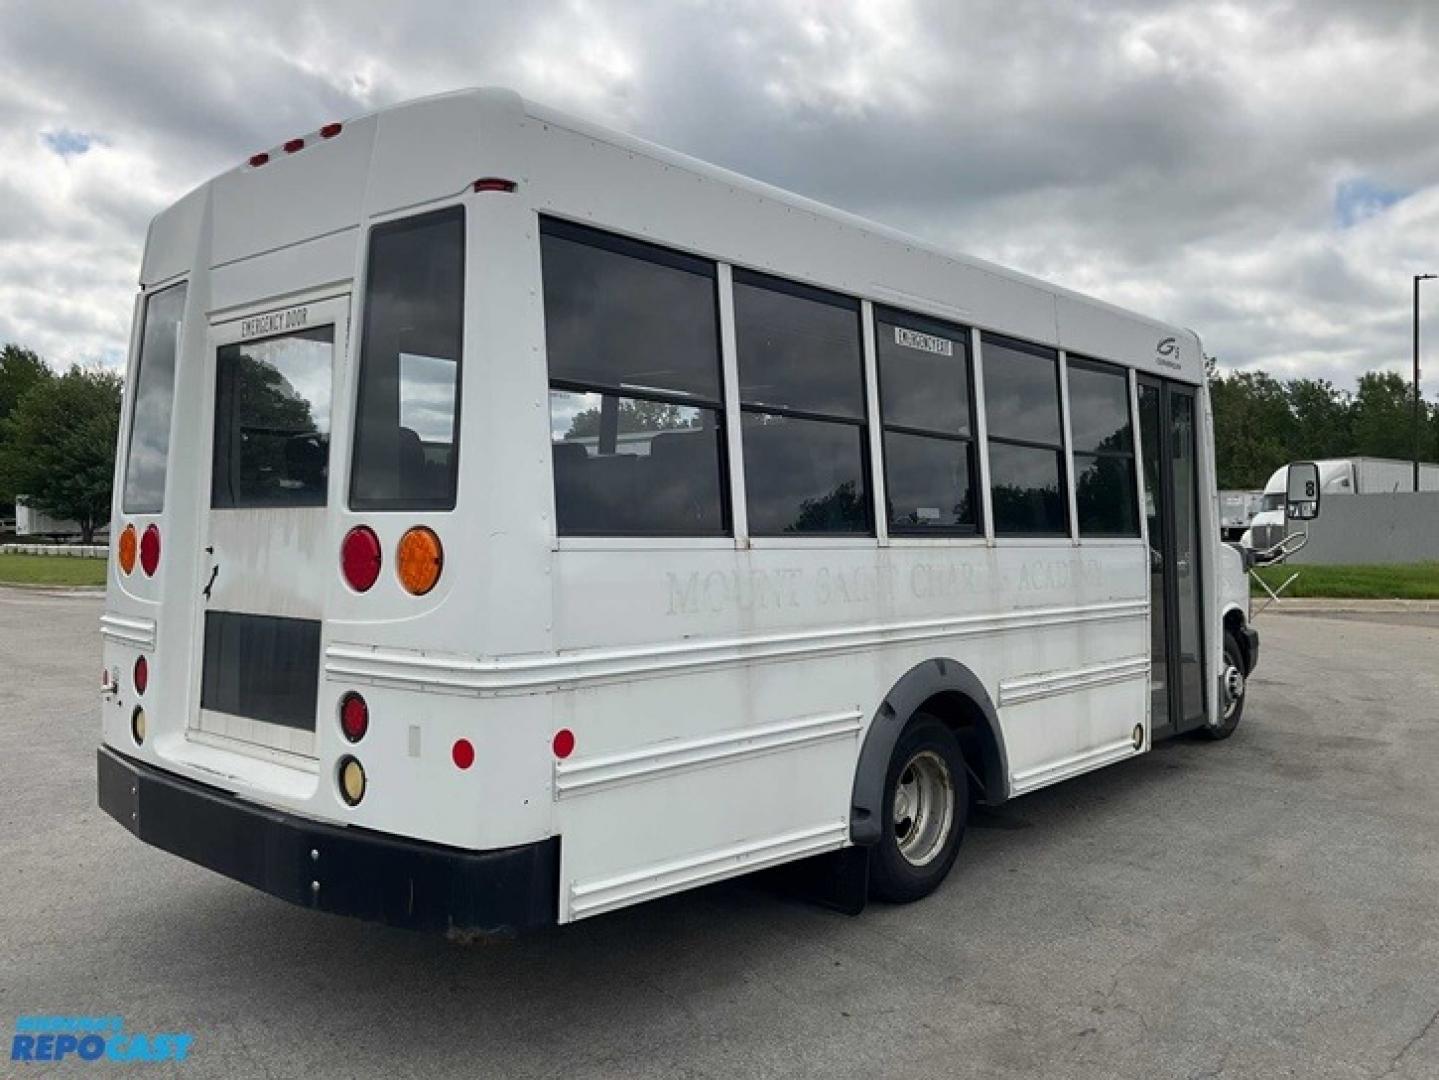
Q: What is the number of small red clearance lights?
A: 4